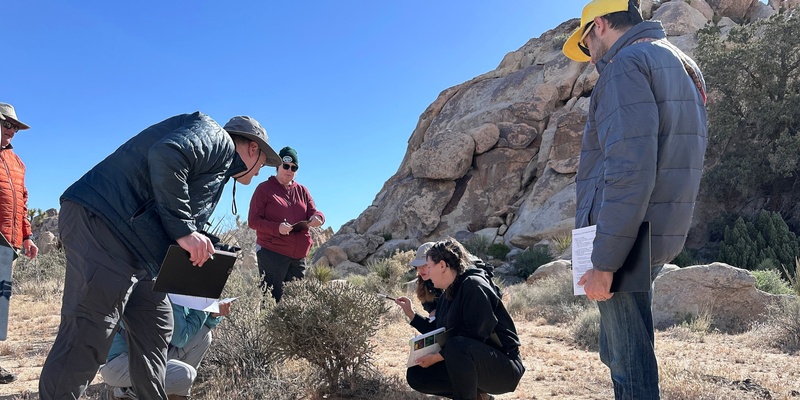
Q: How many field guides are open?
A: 1